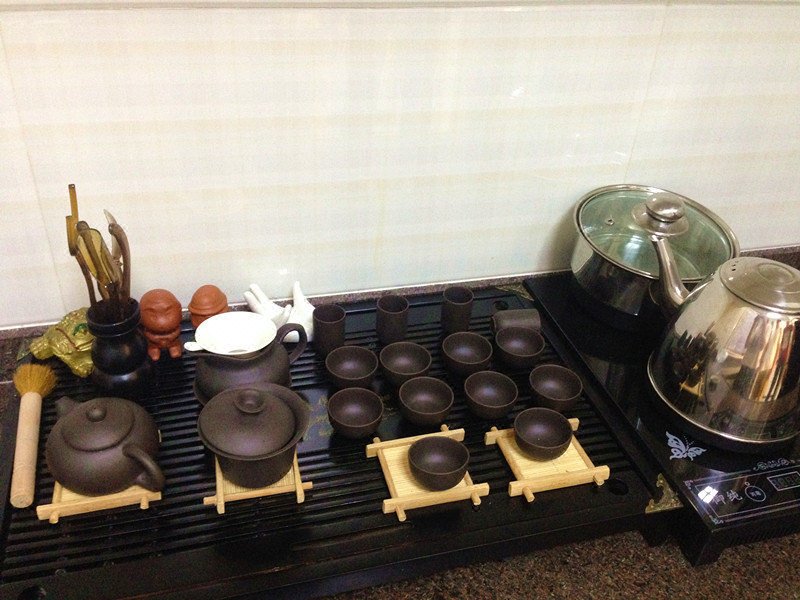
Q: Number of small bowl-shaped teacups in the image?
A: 10